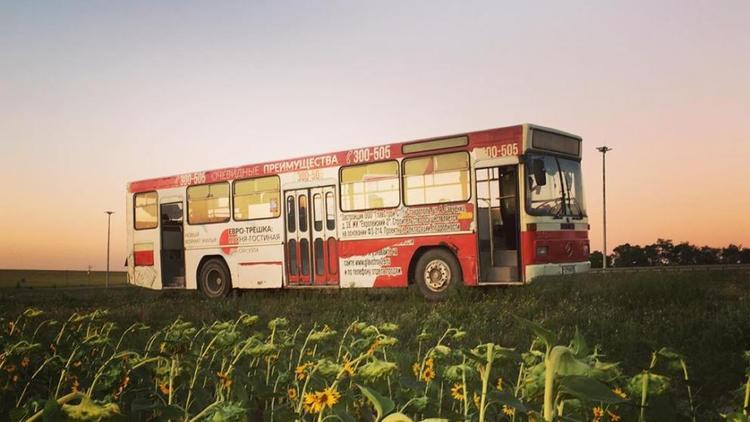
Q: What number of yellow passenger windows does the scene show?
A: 5